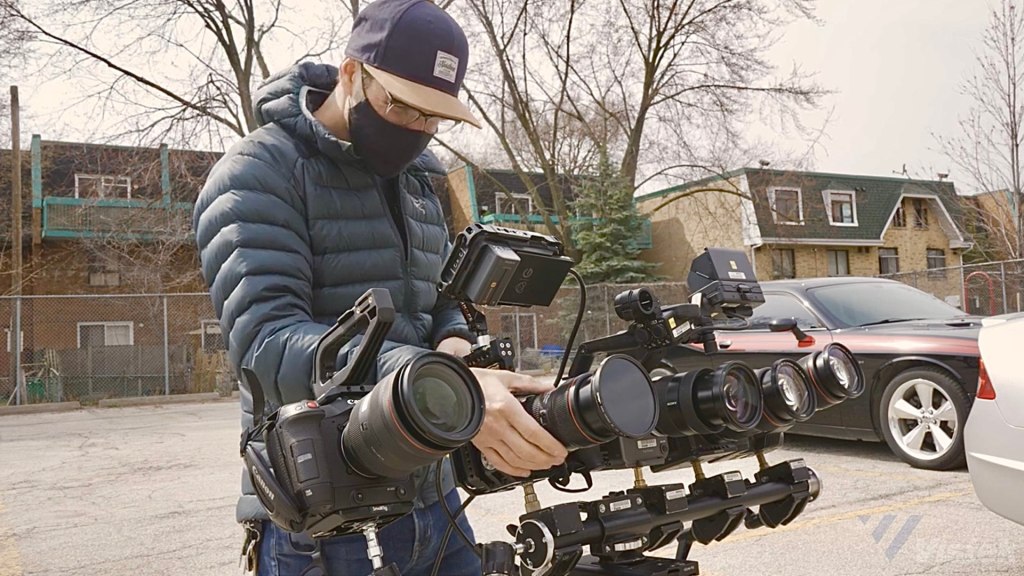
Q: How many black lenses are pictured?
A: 5